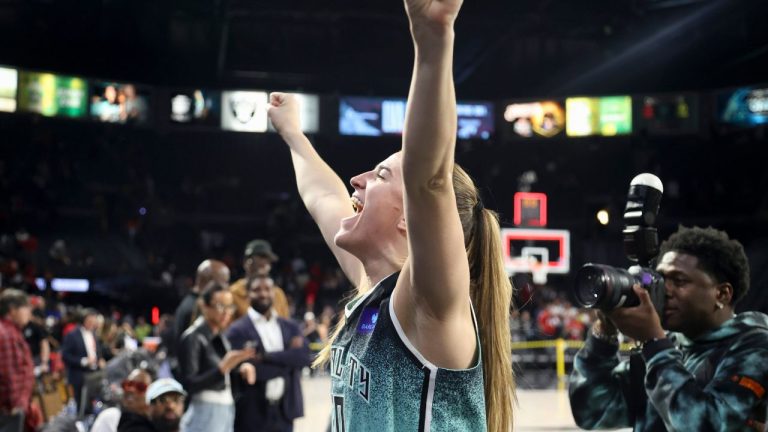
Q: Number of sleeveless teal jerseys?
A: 1